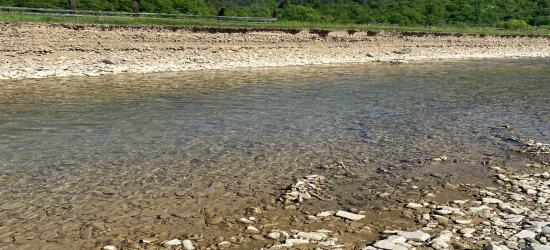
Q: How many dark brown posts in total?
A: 4